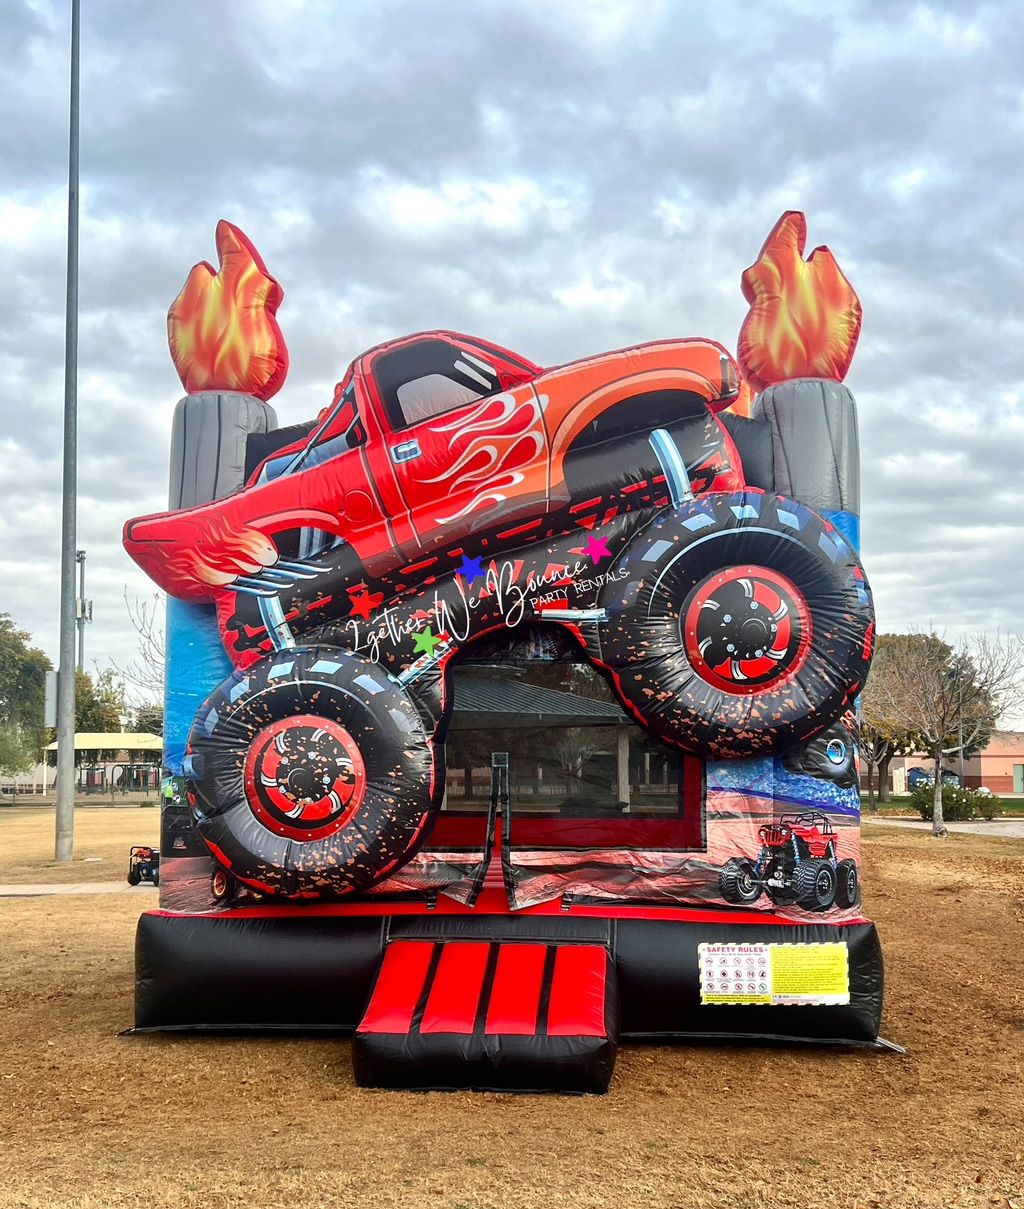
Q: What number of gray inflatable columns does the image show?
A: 2